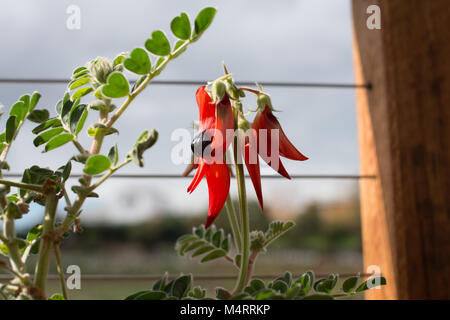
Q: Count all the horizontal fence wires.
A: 3